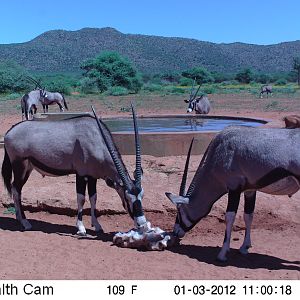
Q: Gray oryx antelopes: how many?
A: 6